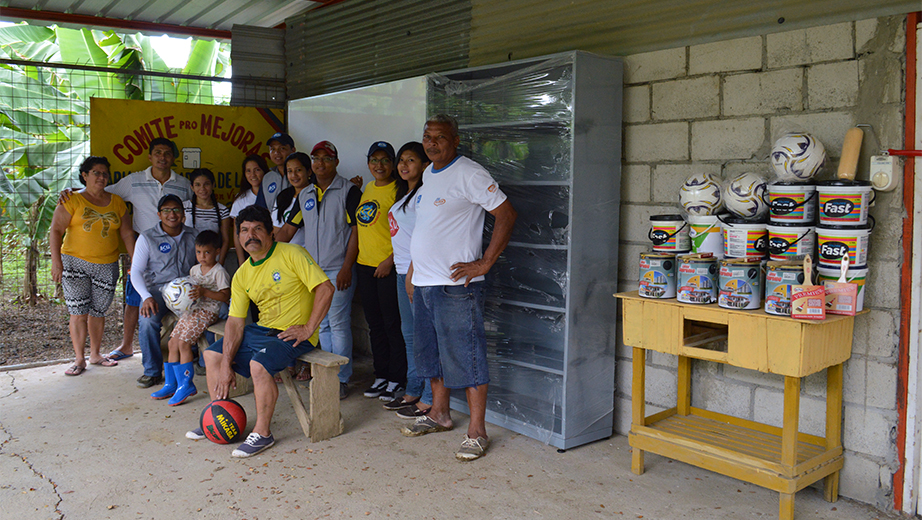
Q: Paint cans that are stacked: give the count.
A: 12